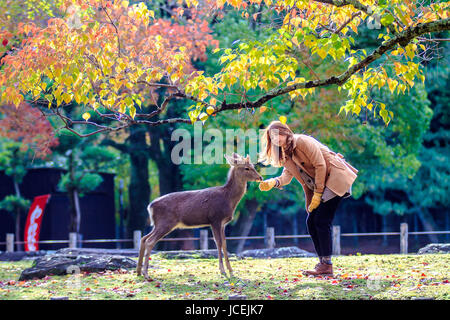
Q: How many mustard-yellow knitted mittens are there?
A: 2